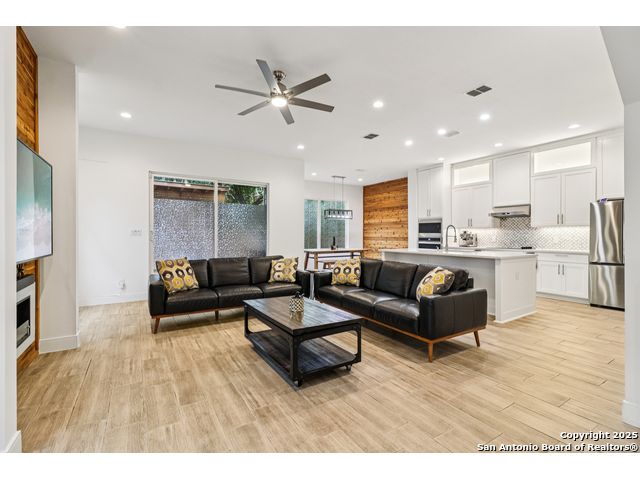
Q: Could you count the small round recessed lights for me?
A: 12